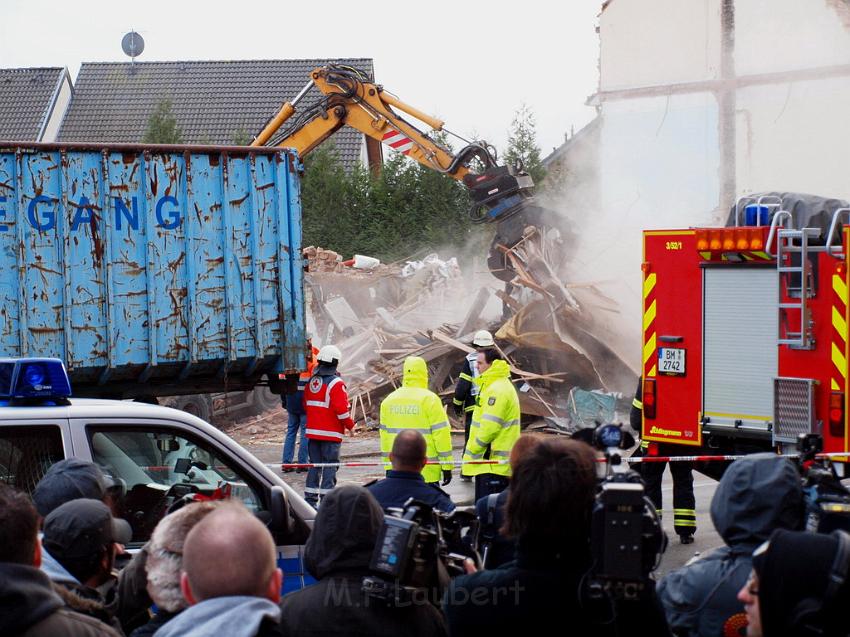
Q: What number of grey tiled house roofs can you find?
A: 2